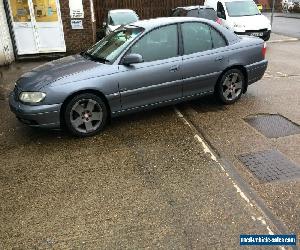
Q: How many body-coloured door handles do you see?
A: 2